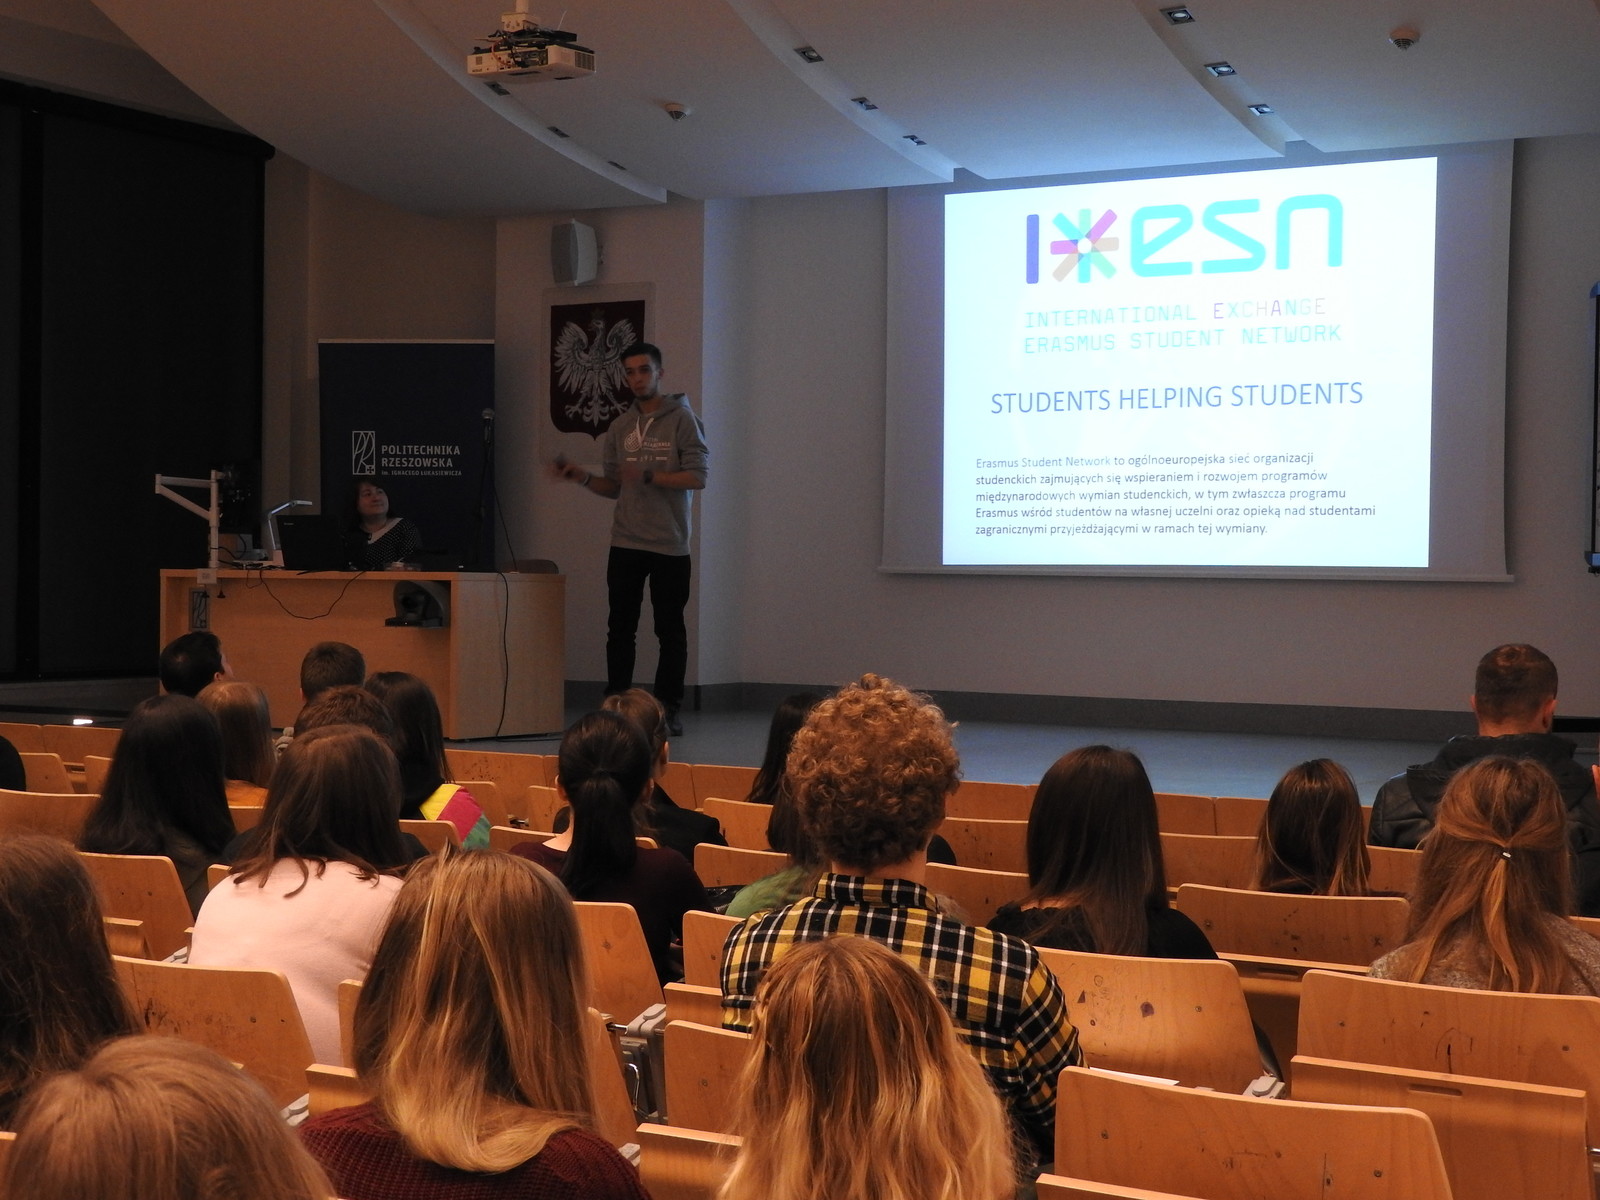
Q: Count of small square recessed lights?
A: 9